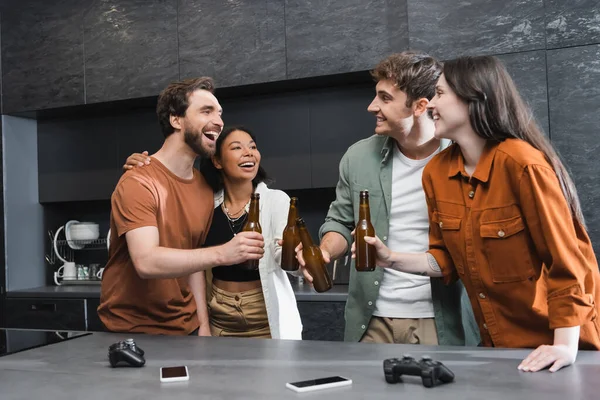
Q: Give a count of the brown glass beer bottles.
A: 4